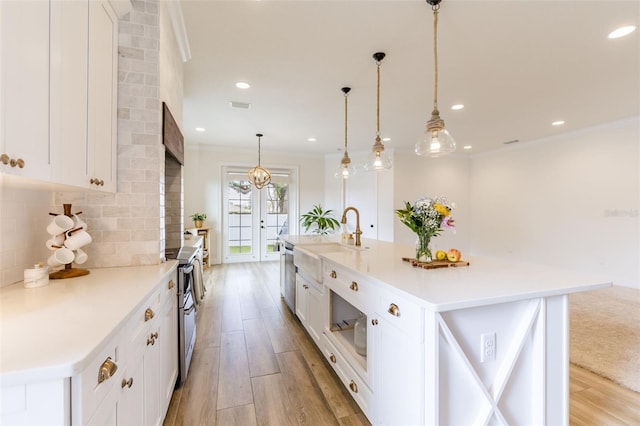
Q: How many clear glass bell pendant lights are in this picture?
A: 3